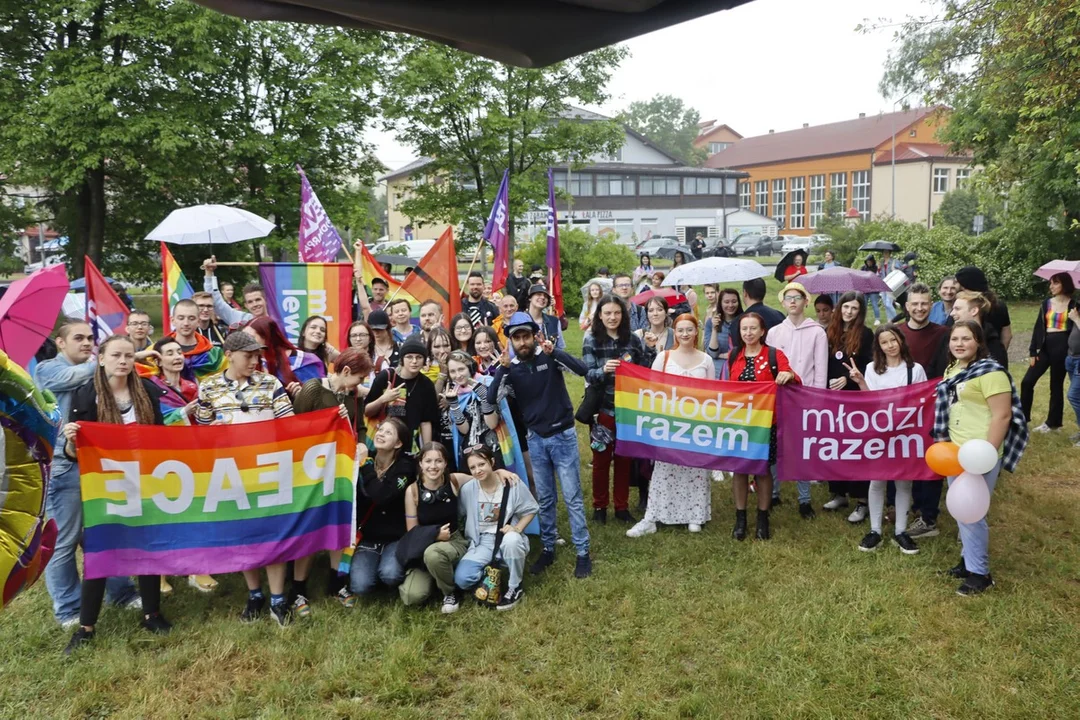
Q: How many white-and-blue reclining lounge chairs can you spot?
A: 0